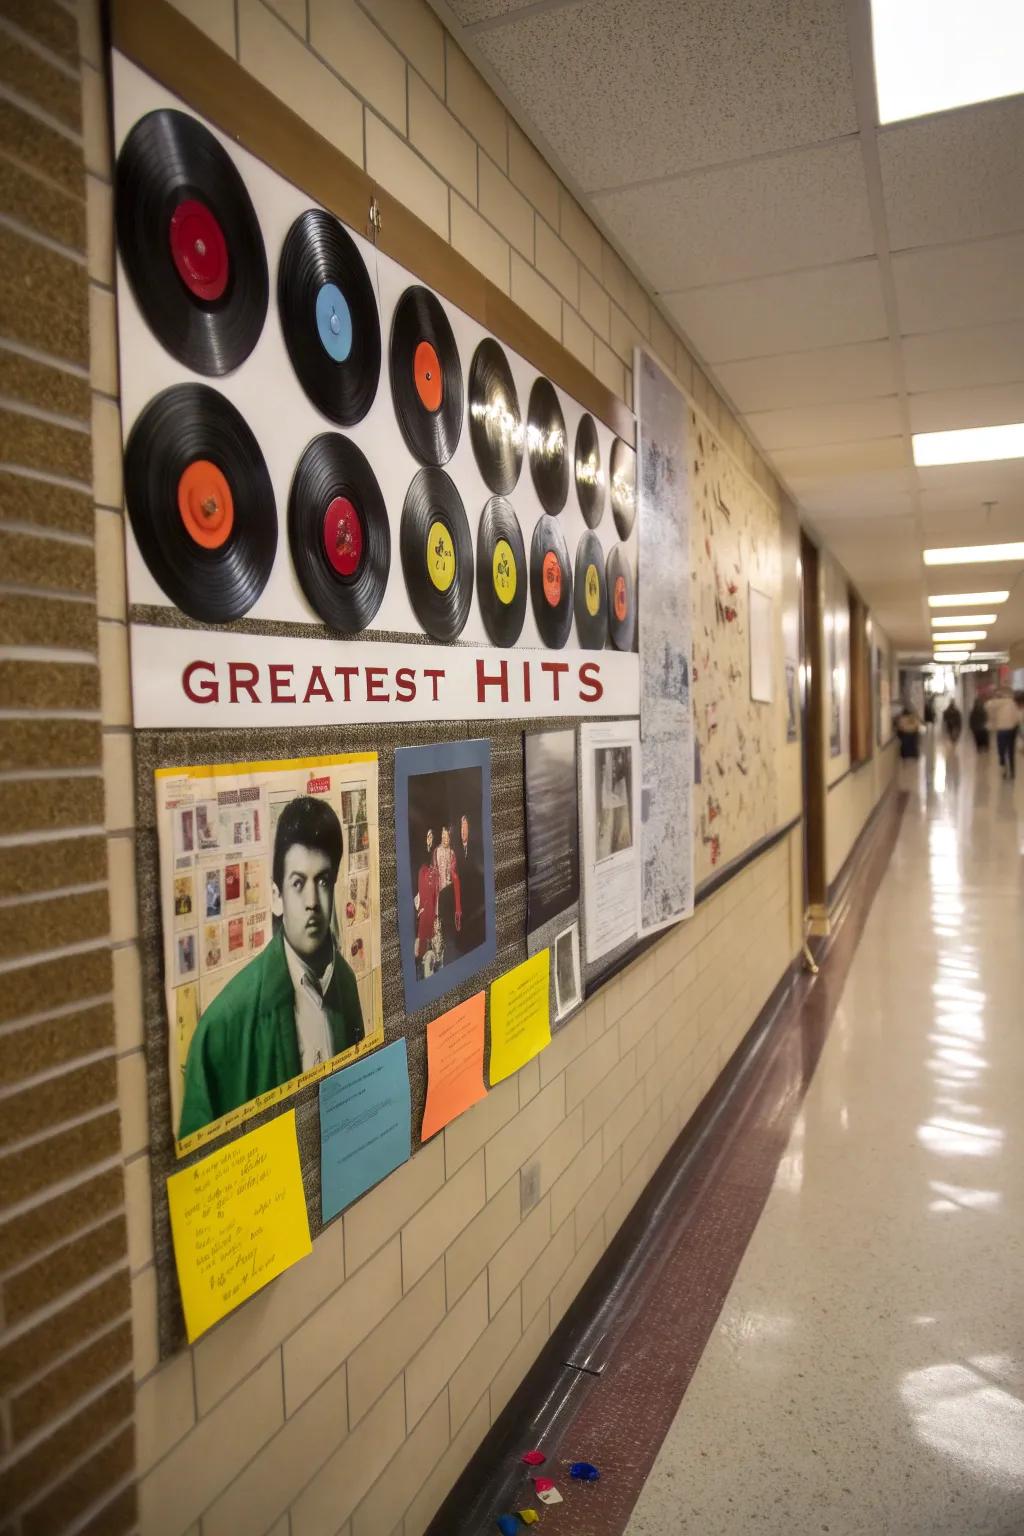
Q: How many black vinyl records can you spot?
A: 14